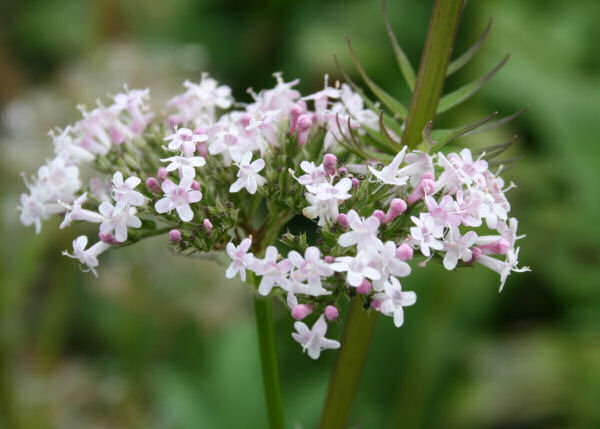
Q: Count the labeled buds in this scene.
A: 0